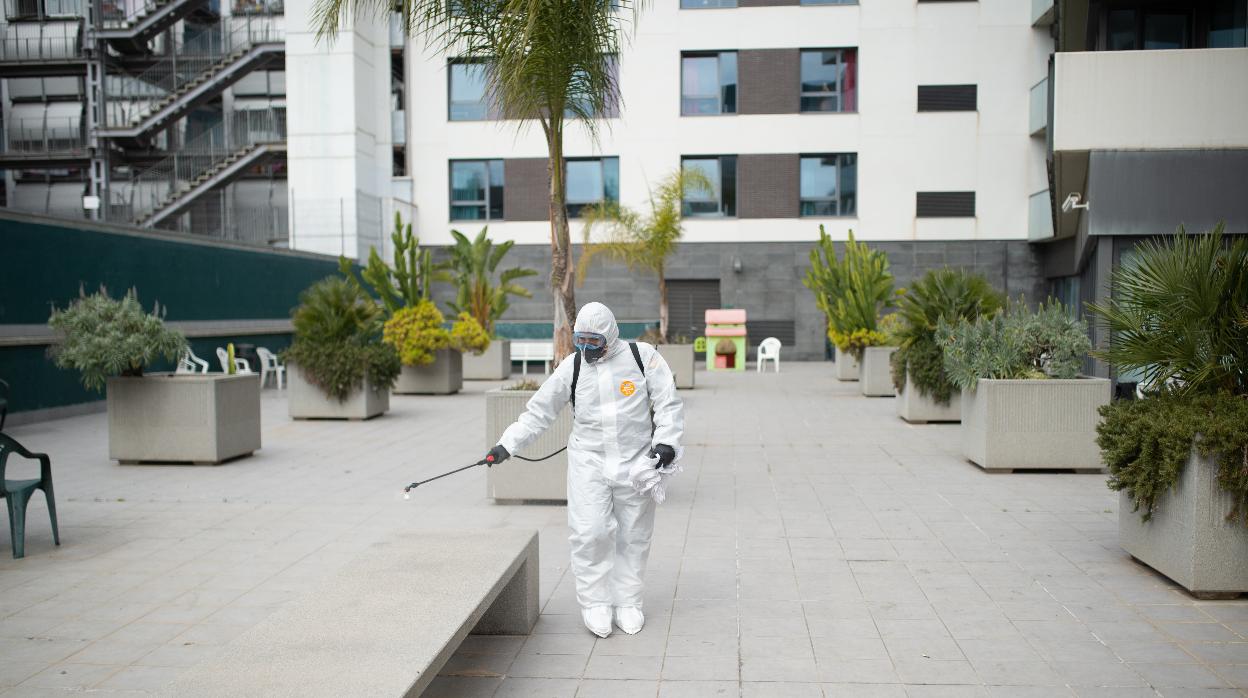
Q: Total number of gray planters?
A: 11